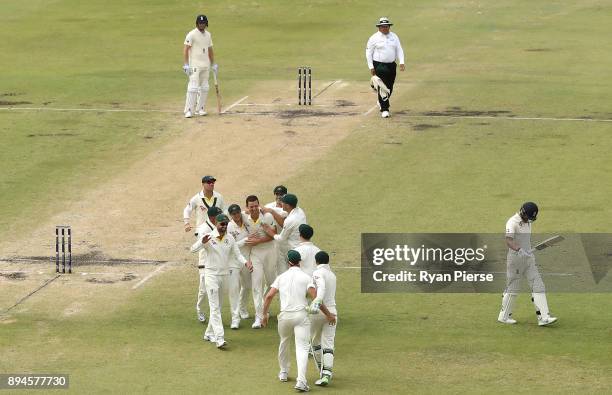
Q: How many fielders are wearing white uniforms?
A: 10